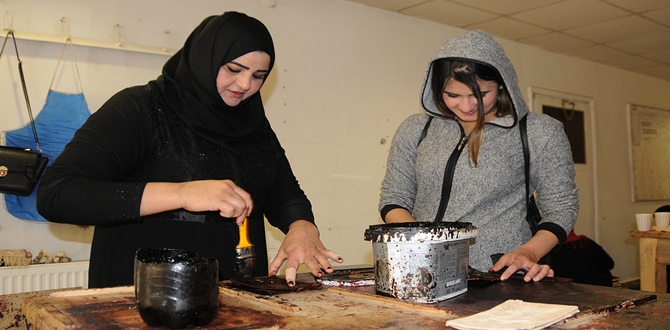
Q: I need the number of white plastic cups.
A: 2